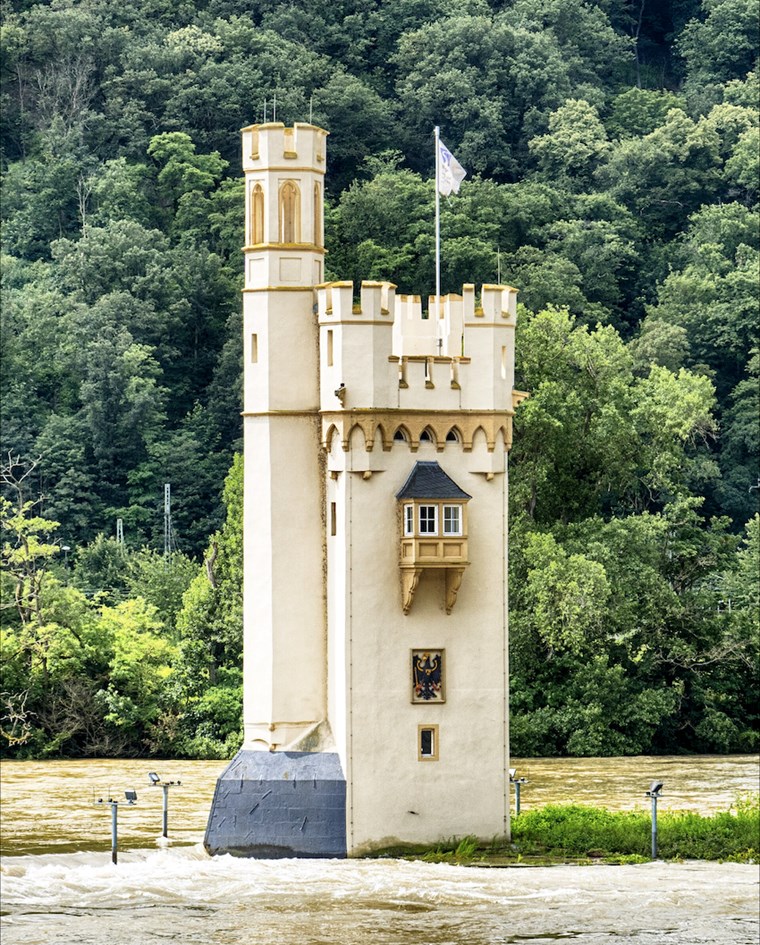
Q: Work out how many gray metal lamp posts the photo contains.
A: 4